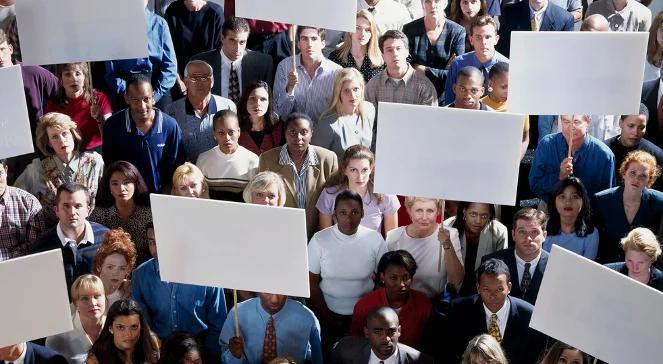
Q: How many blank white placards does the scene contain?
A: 8